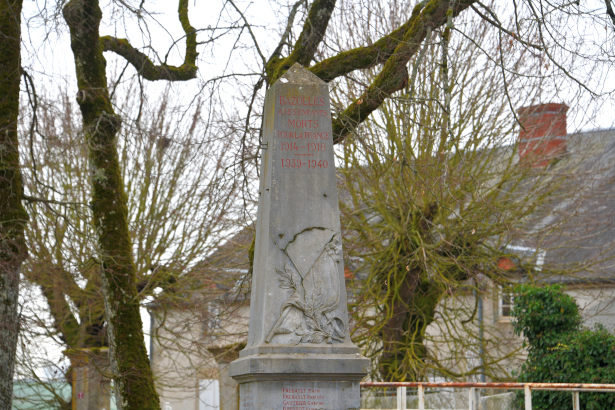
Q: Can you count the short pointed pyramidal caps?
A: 1